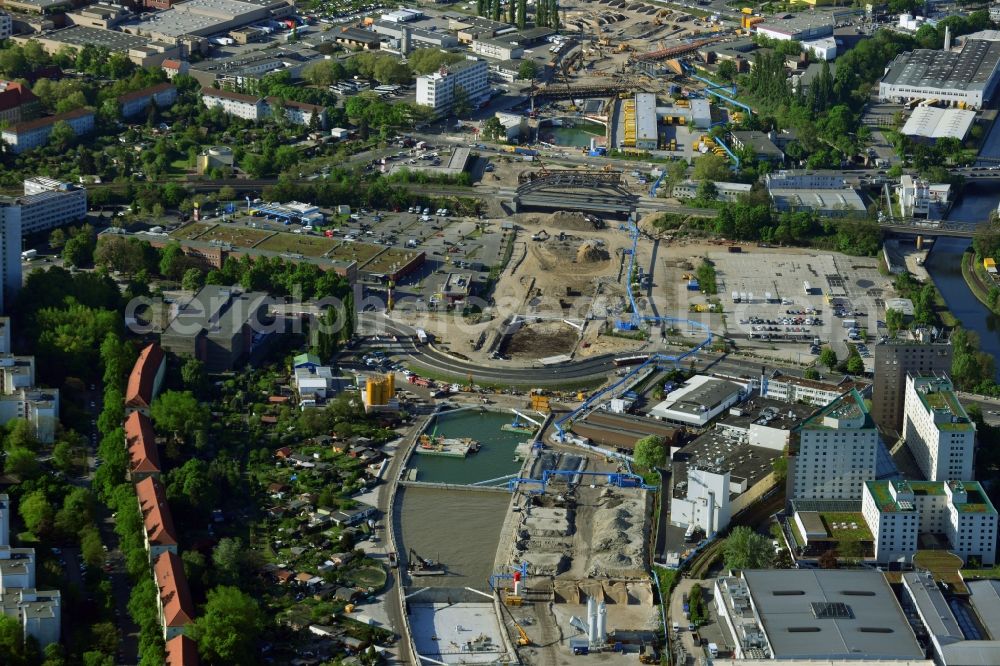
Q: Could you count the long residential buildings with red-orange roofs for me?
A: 5